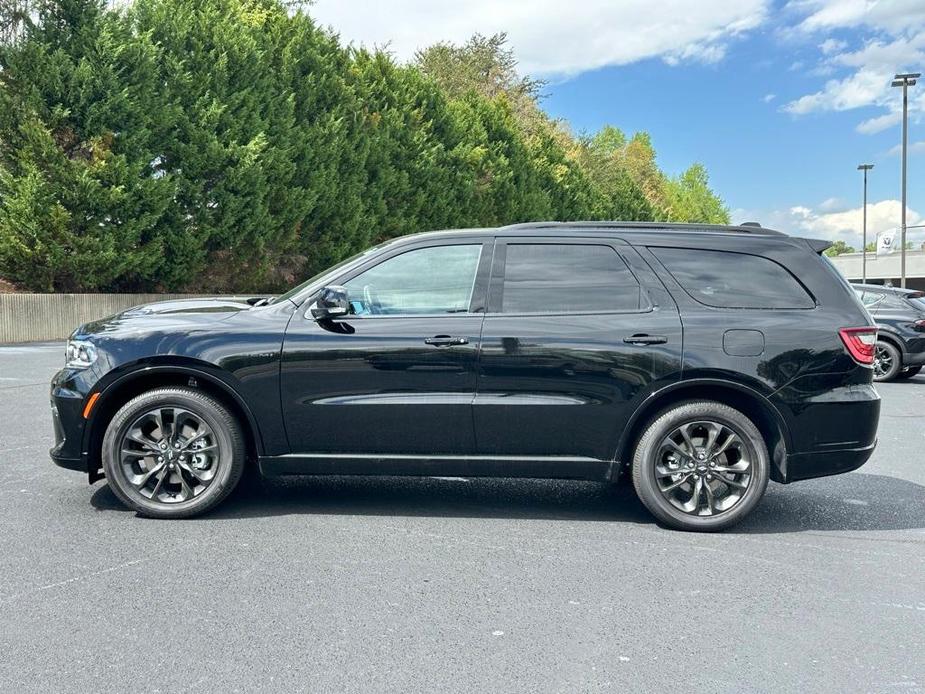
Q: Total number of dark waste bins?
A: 0